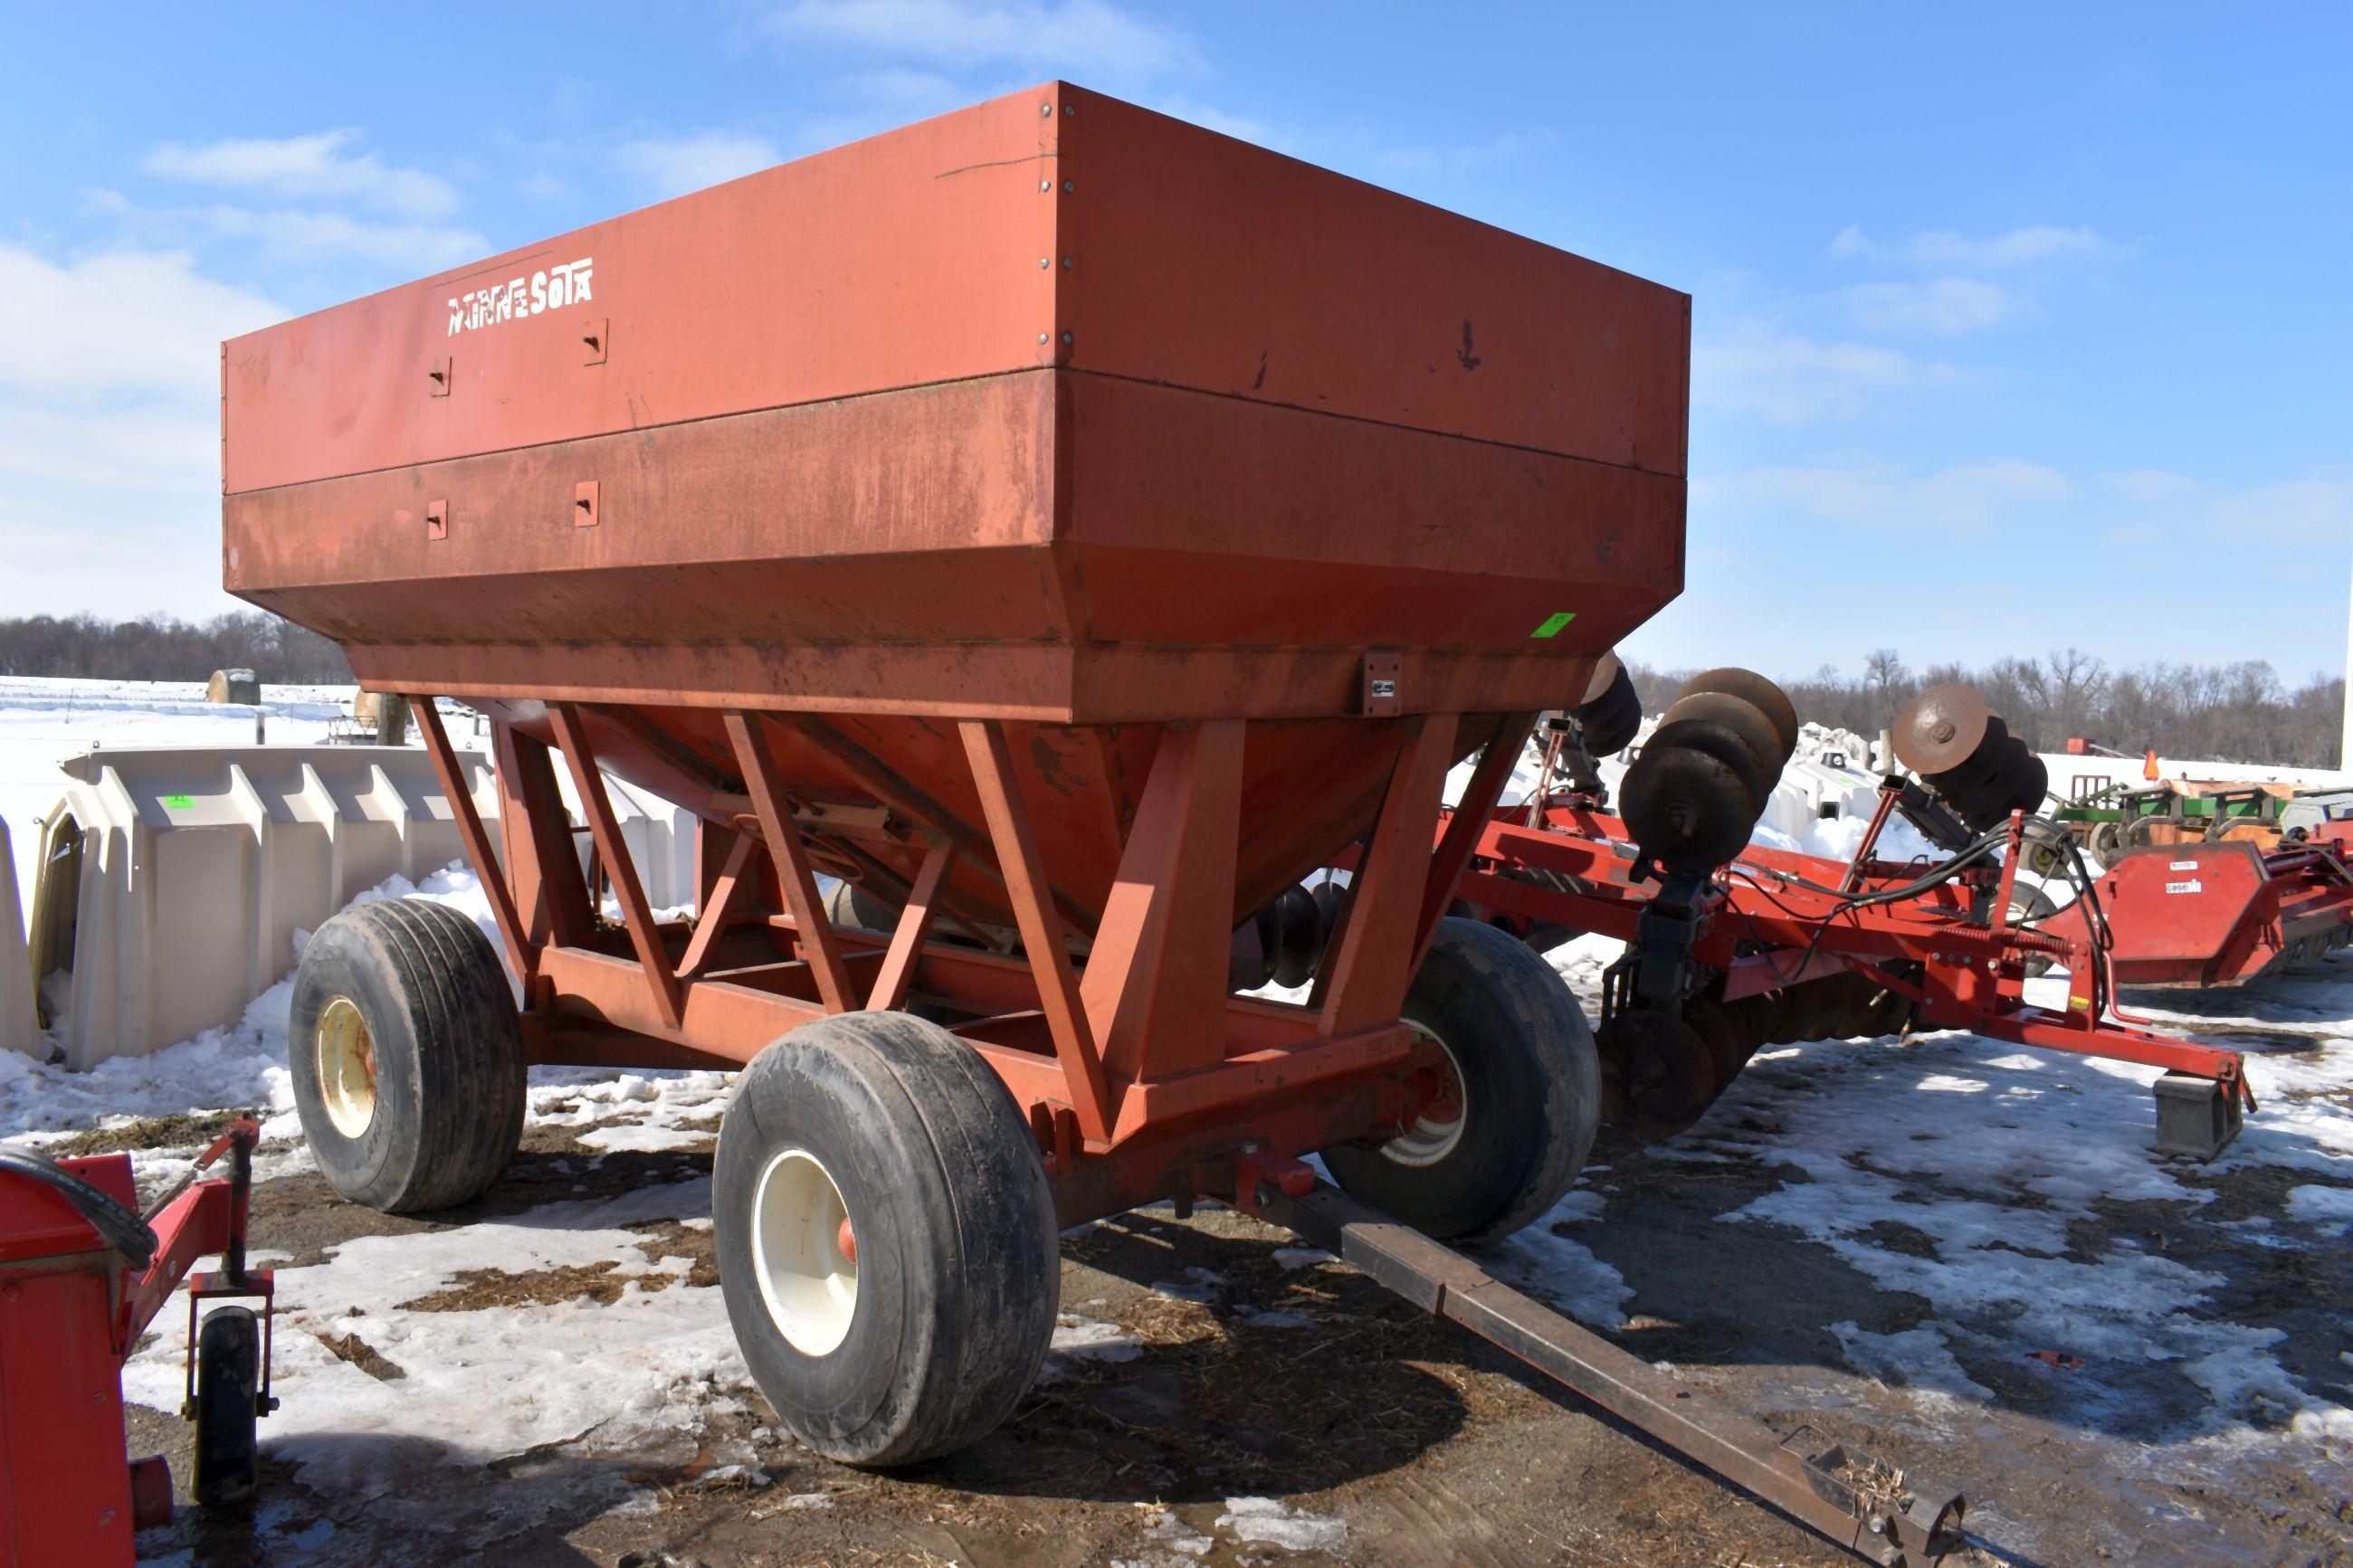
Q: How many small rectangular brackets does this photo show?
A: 4